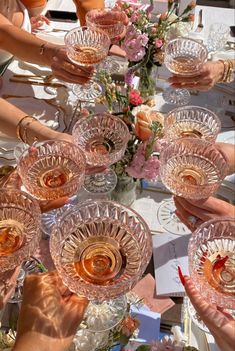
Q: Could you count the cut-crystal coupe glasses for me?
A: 10